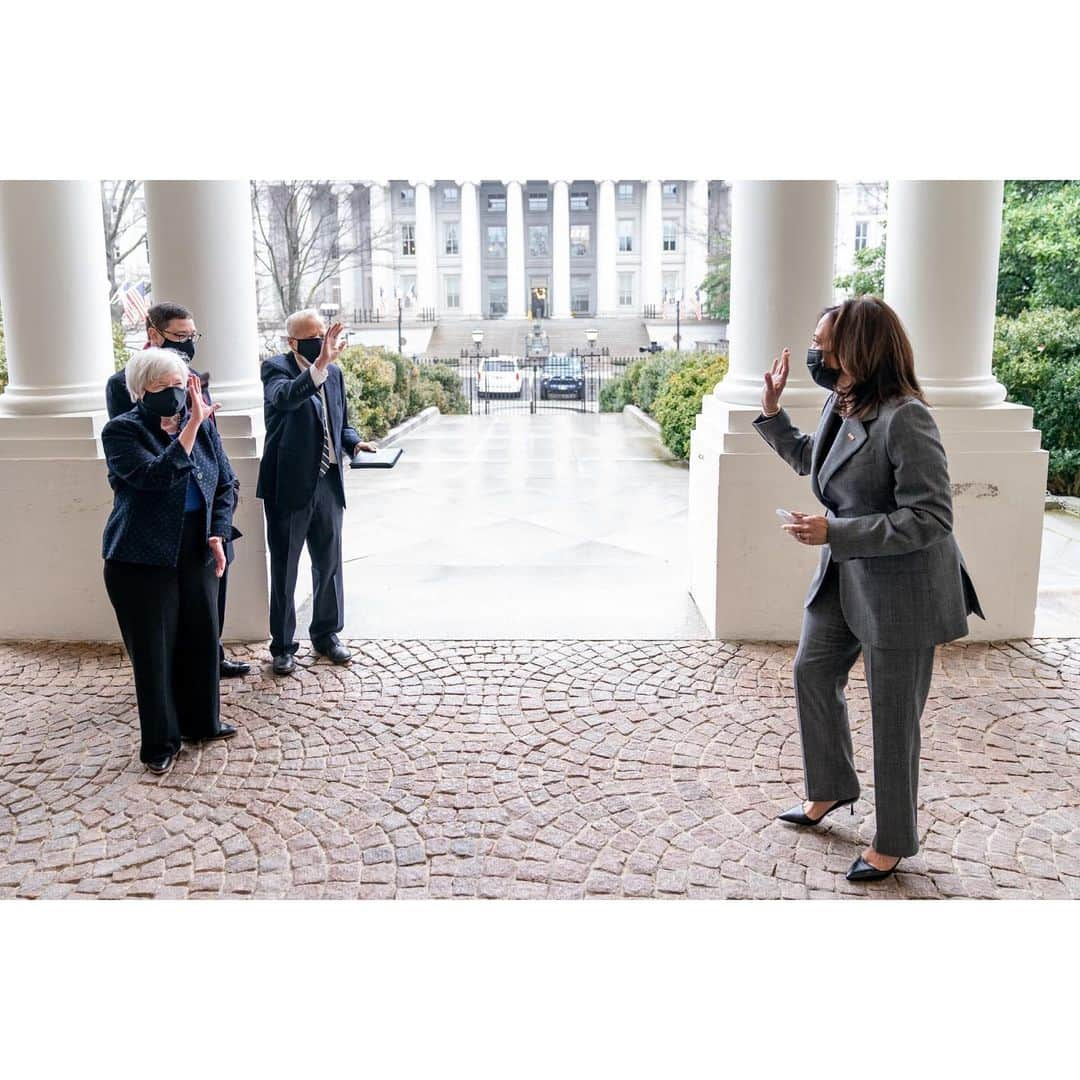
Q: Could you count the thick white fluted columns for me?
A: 4